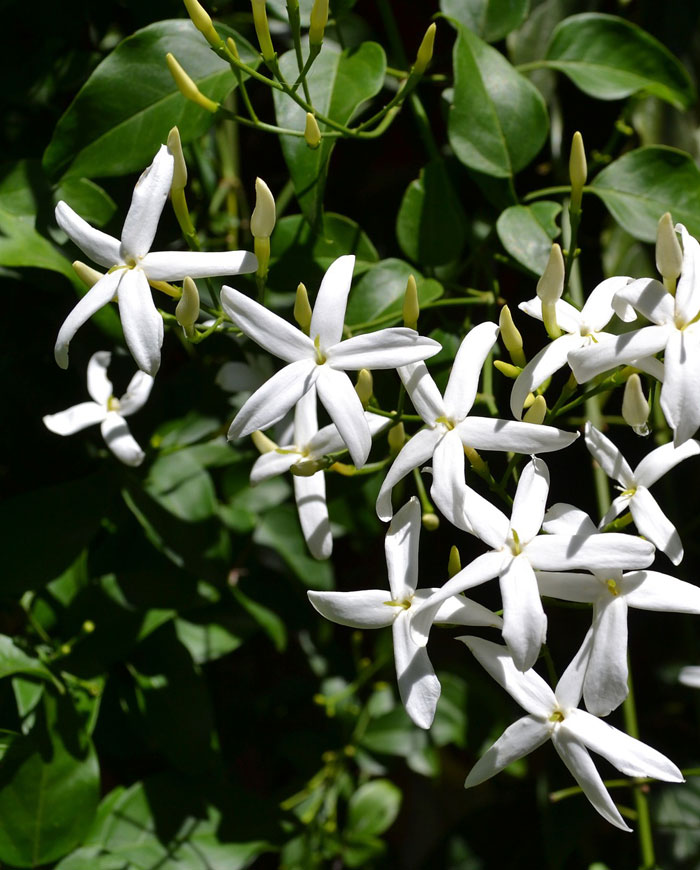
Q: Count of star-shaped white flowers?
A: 12